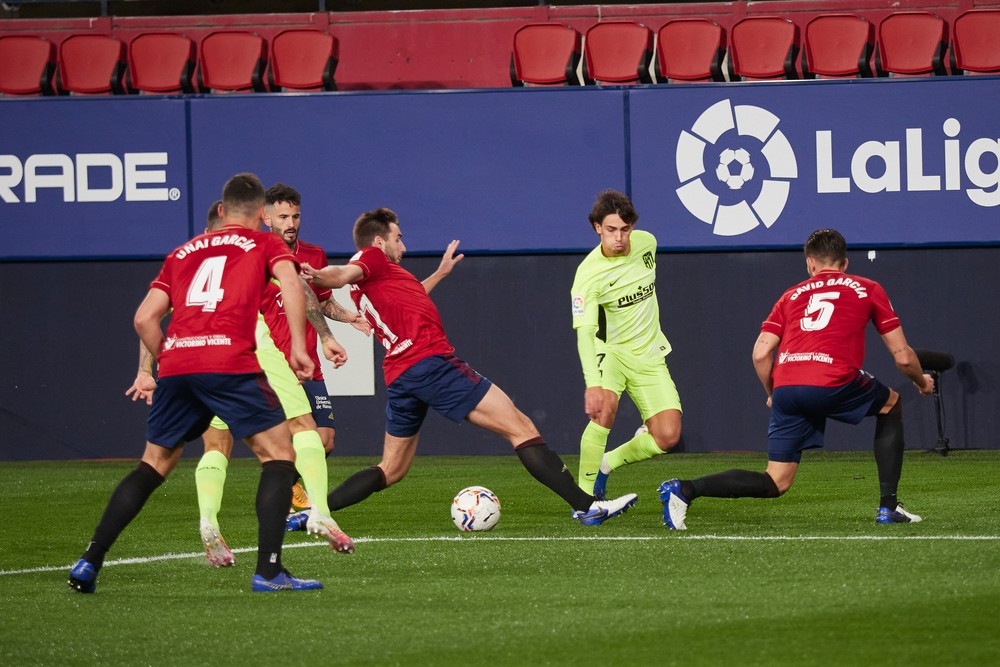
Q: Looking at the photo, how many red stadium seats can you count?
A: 12